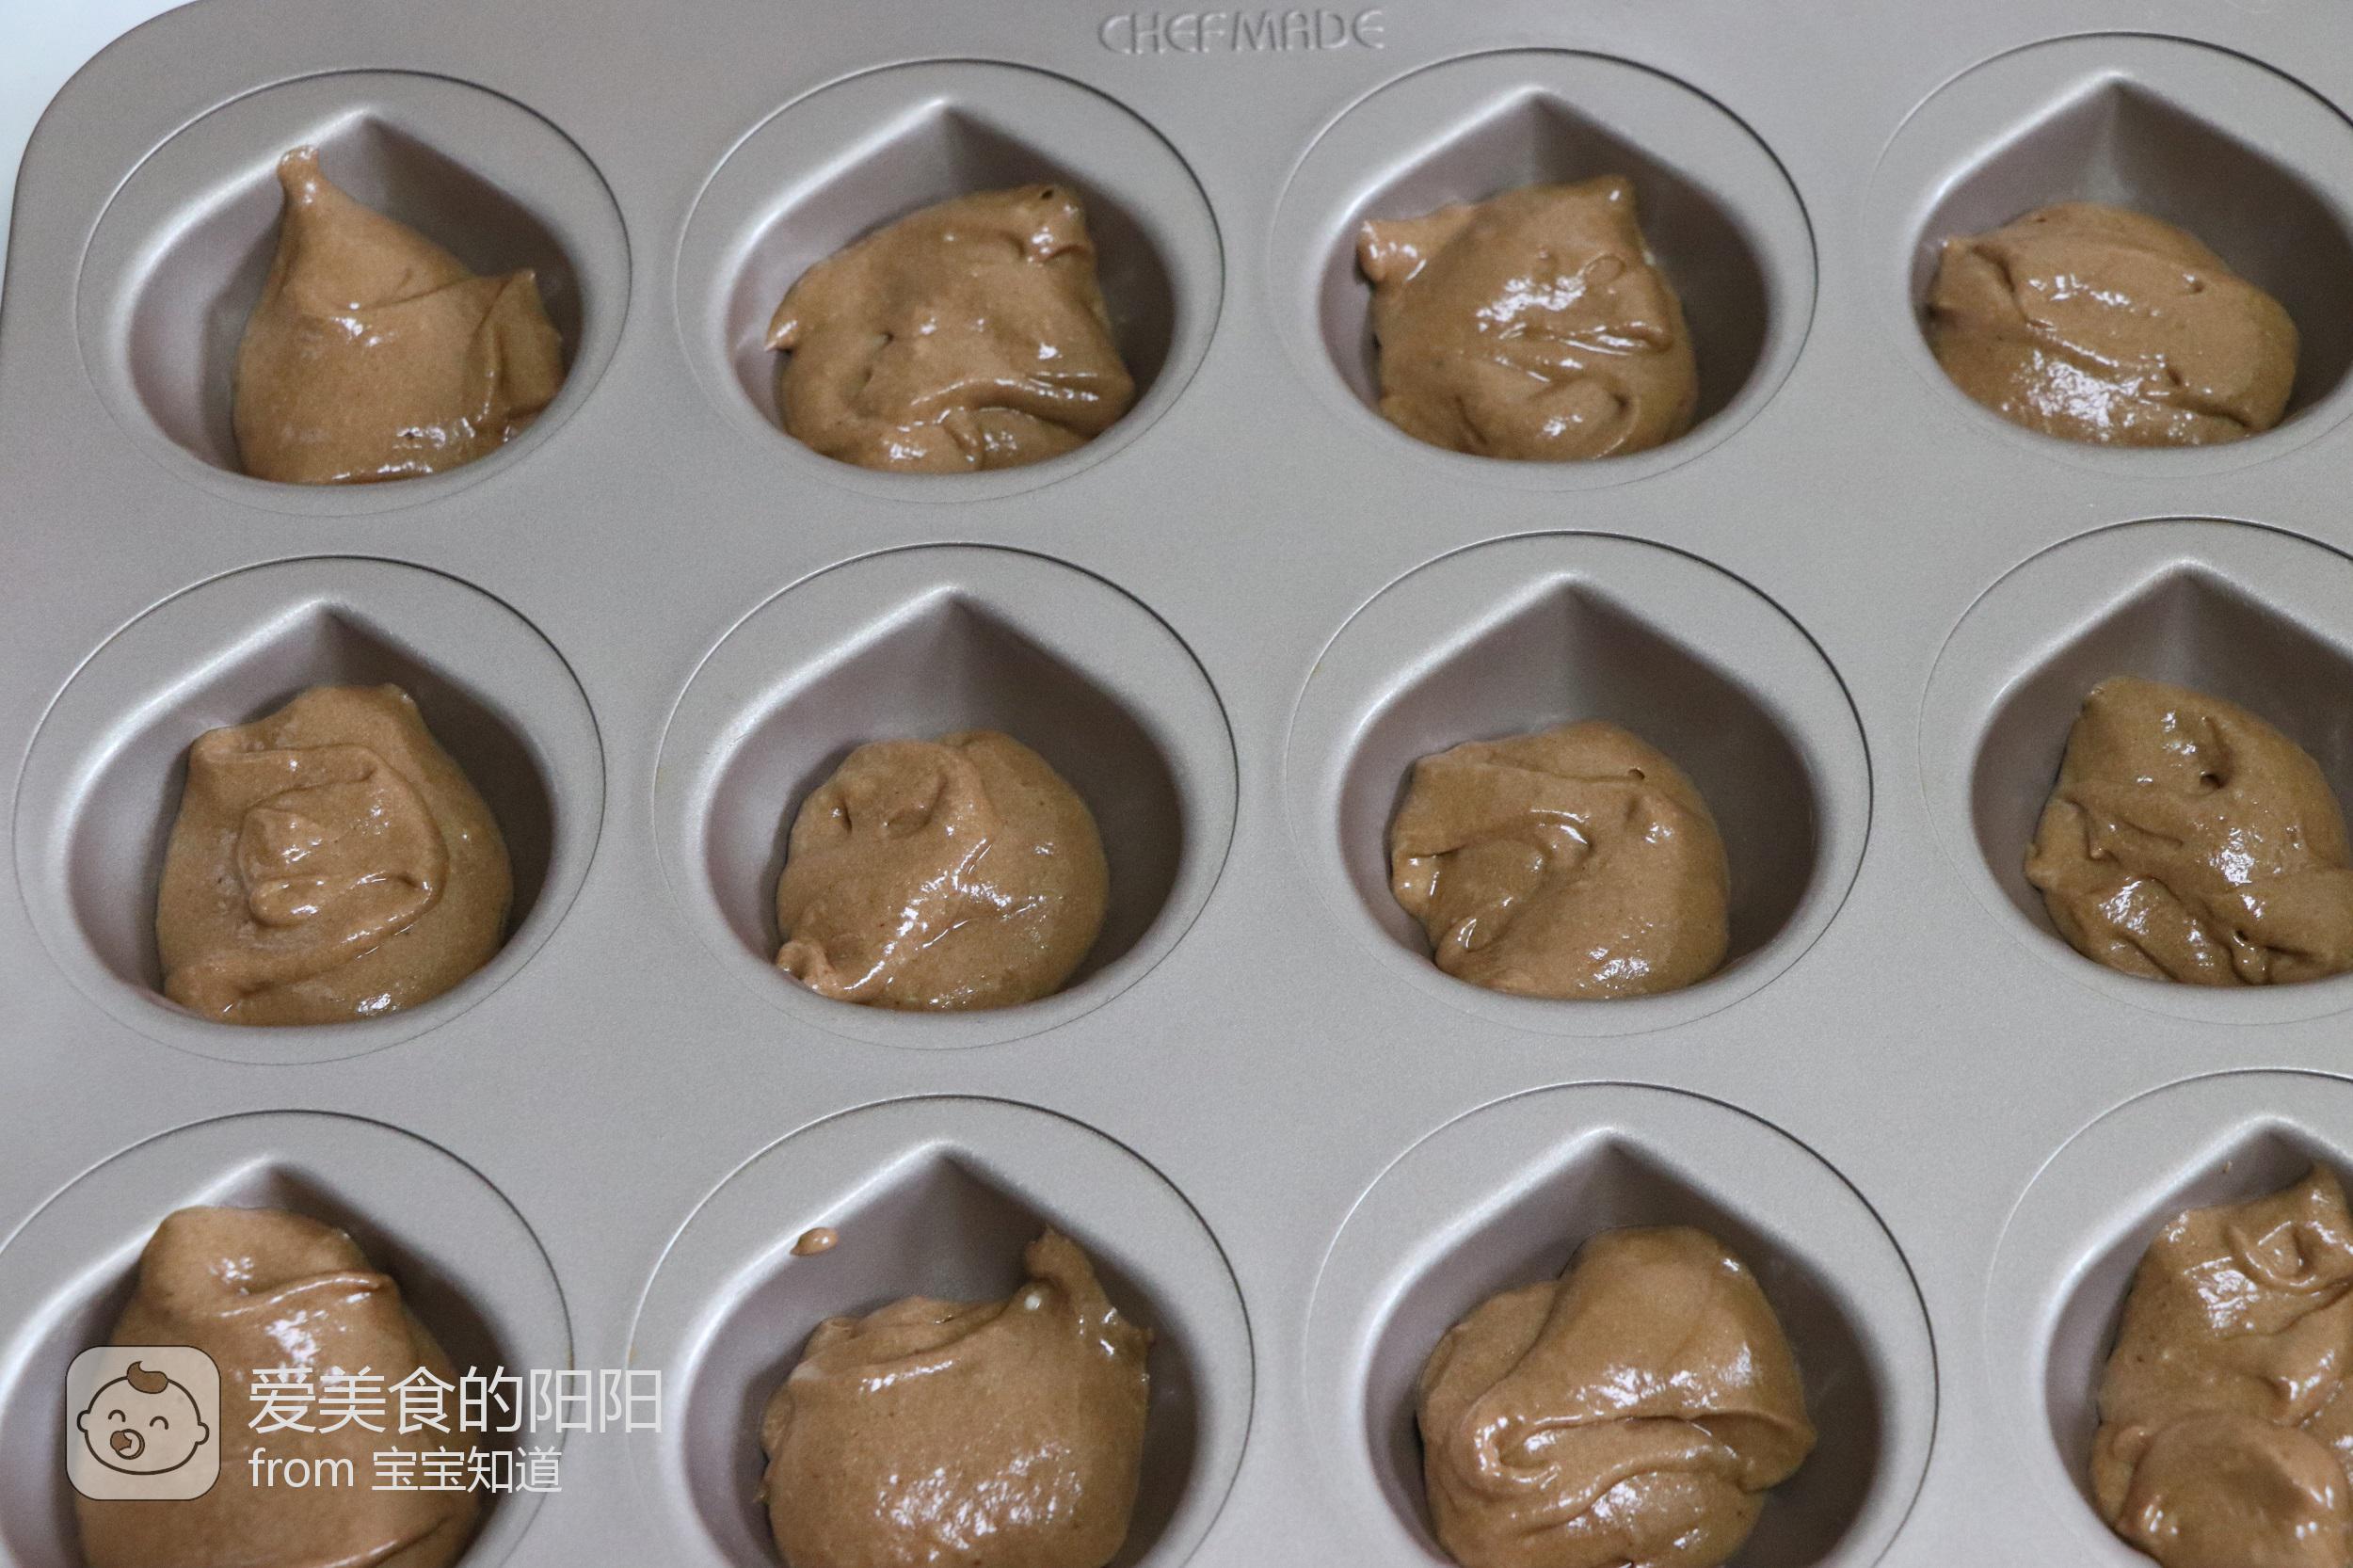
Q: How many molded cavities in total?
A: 12